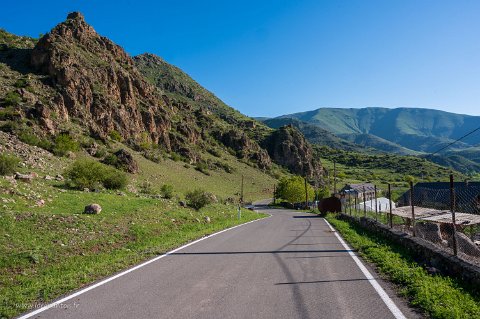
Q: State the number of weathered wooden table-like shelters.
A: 2